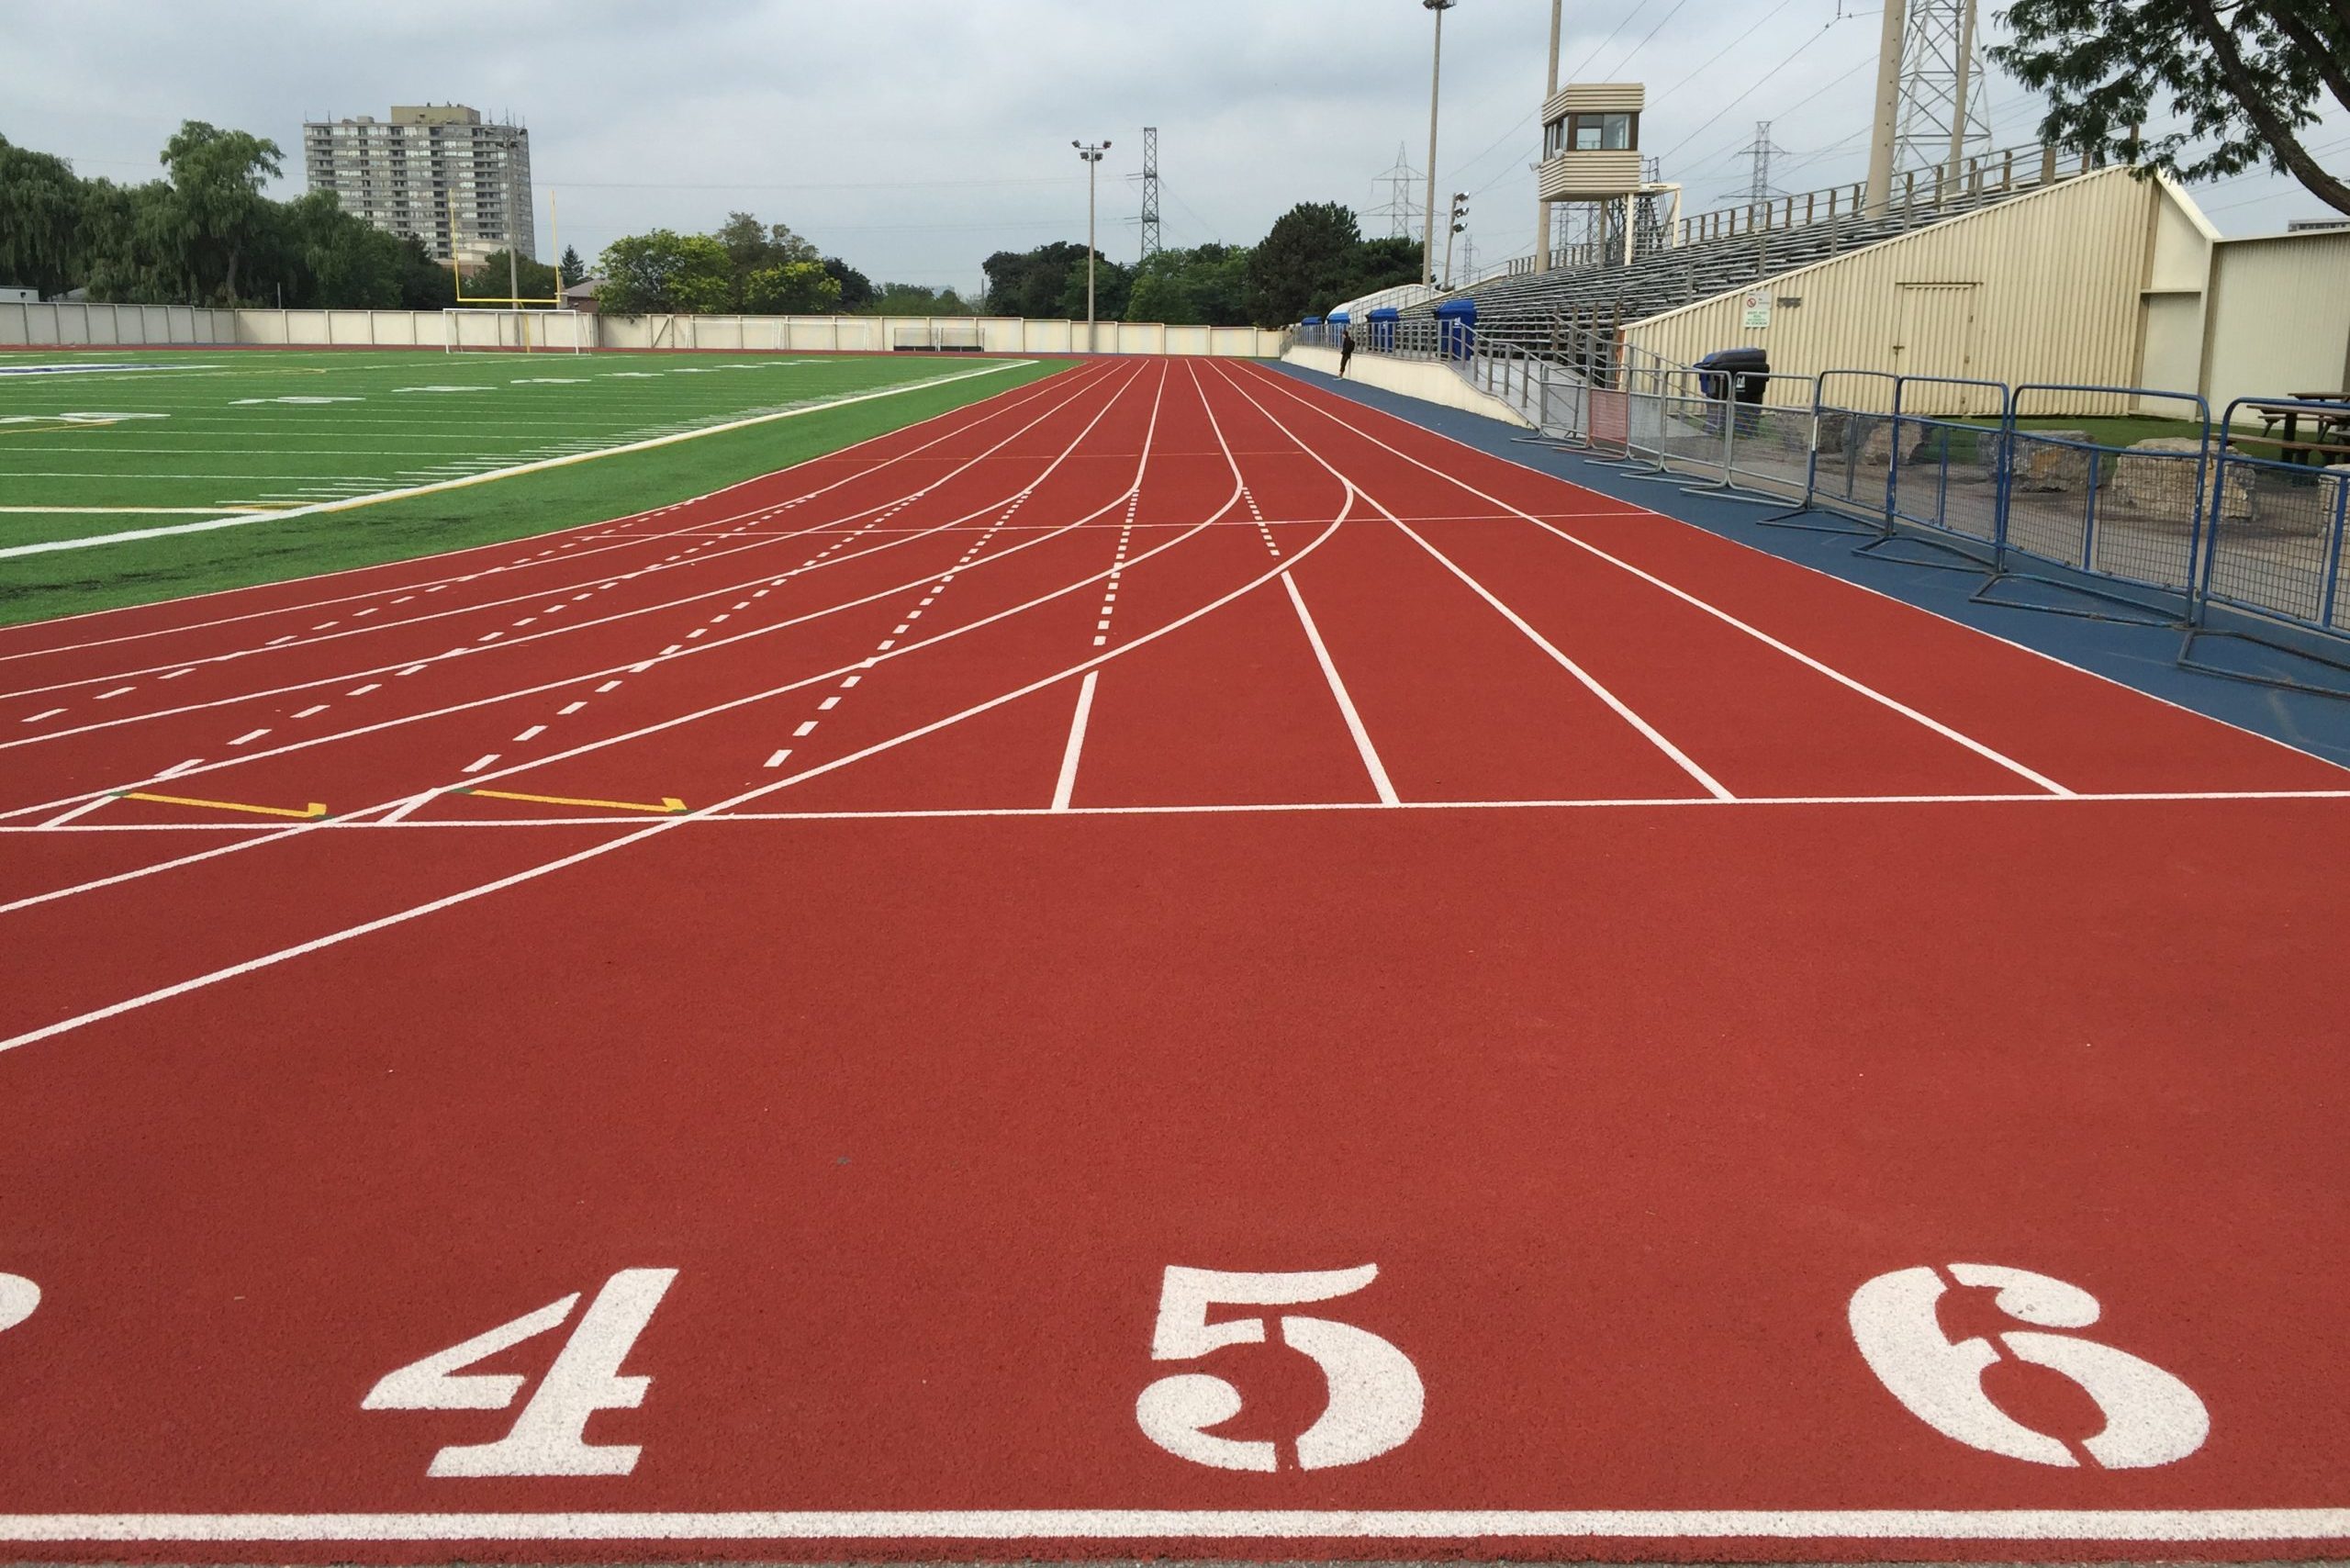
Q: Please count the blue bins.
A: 4